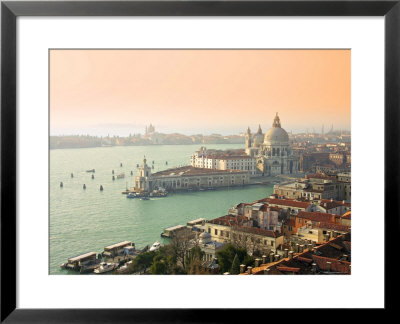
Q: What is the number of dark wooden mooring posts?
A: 13